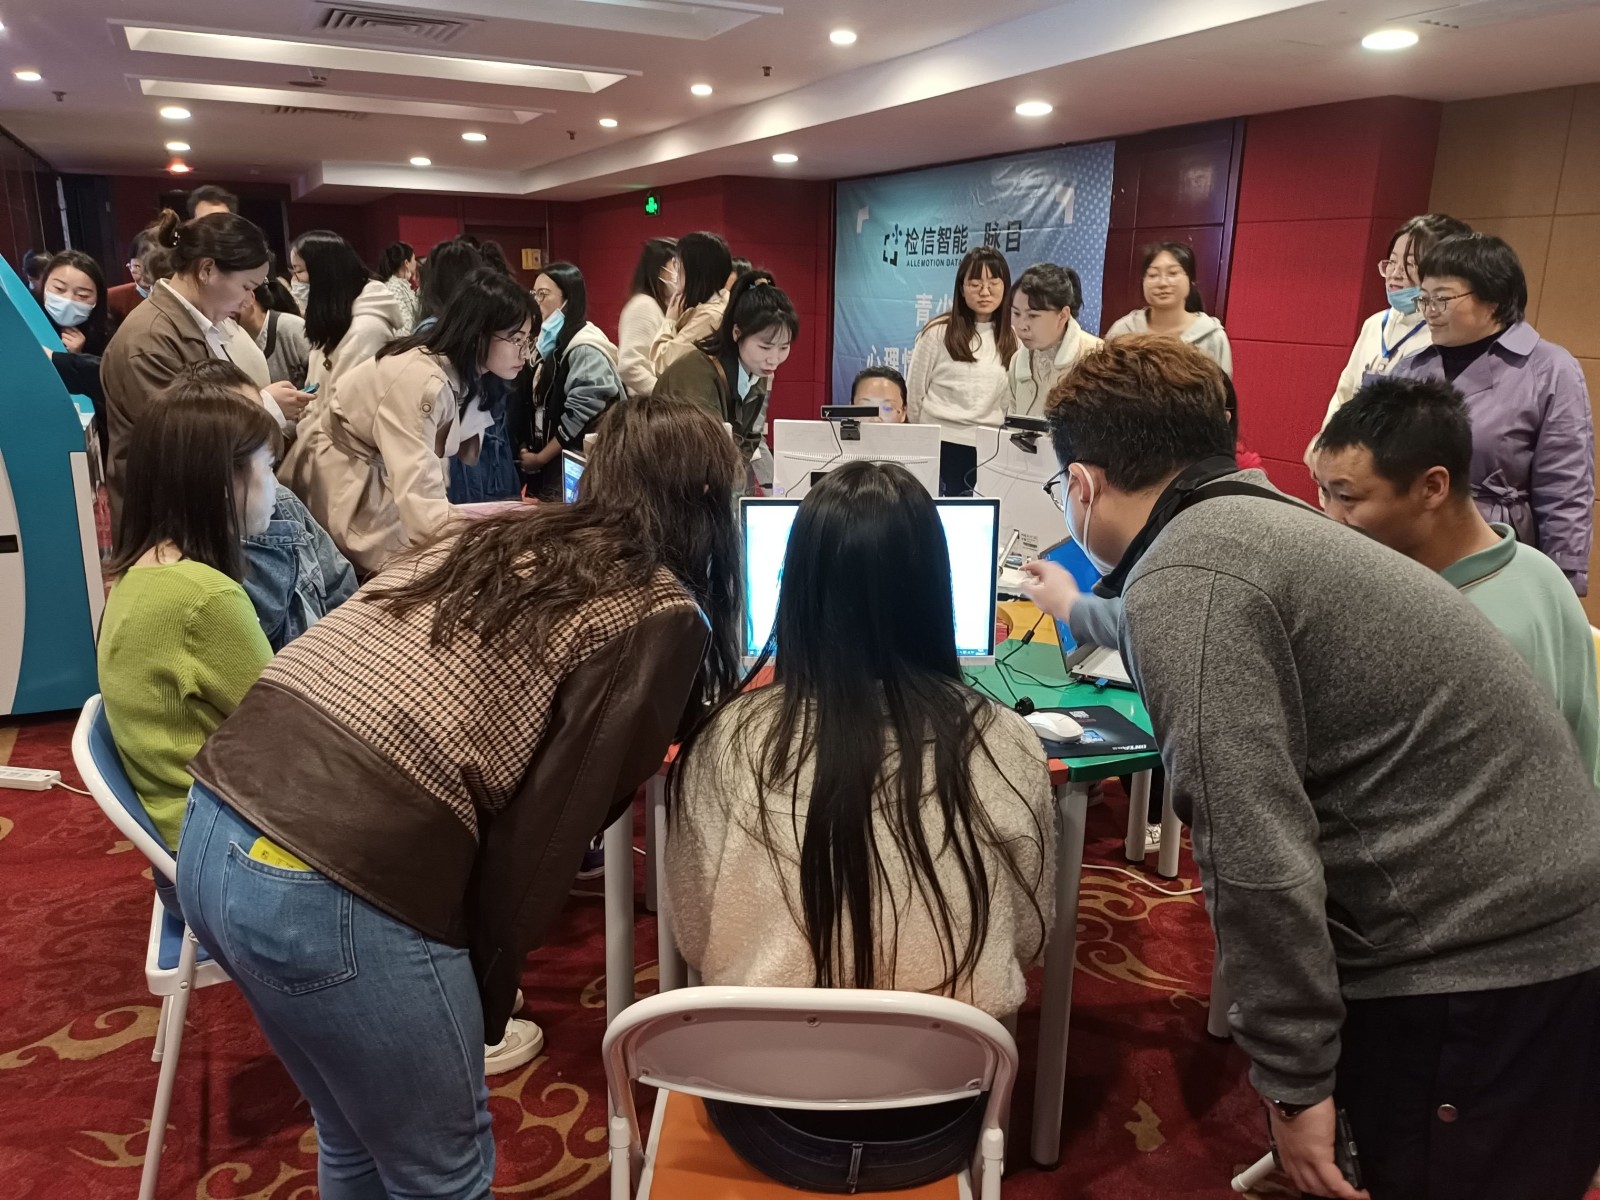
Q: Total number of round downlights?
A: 12